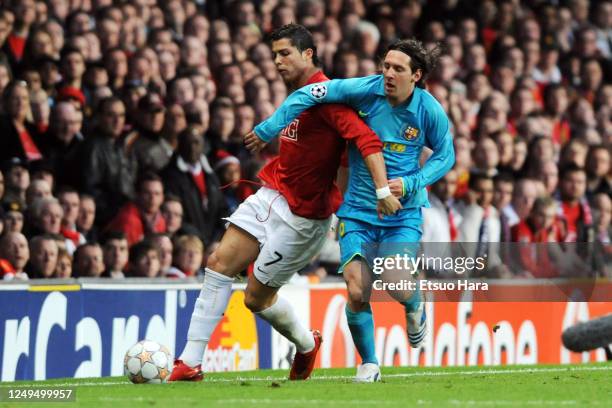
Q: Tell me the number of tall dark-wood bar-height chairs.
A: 0